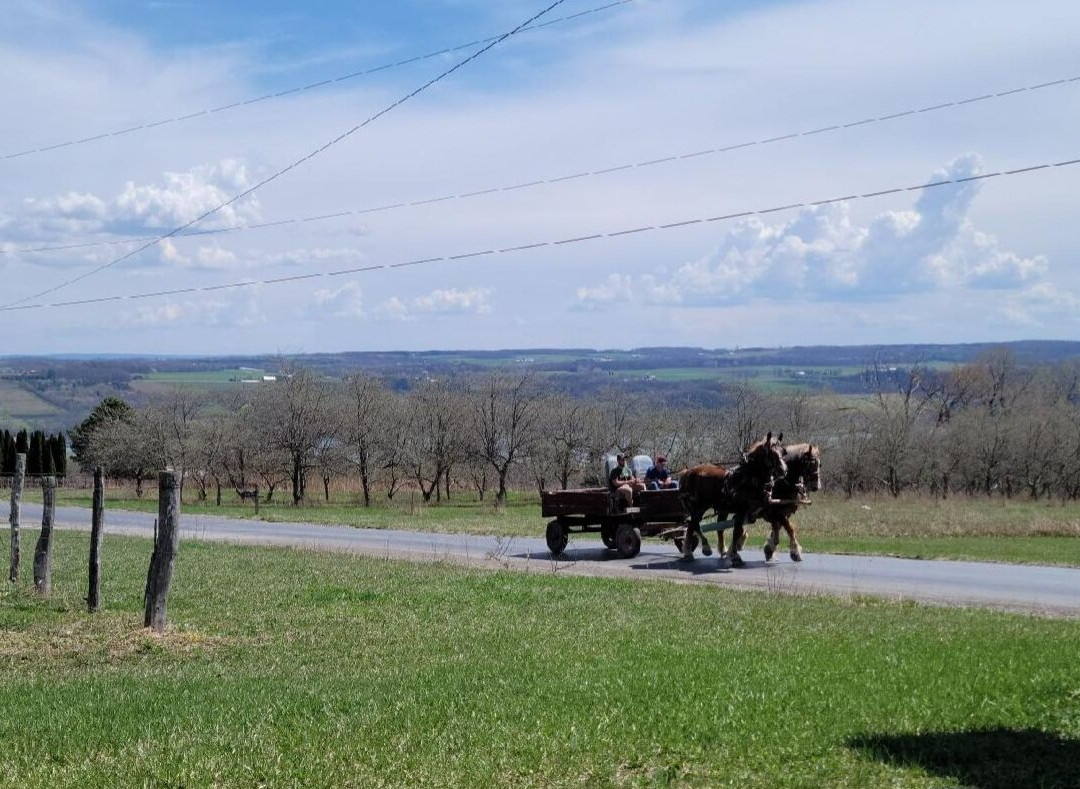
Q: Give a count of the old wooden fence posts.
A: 4